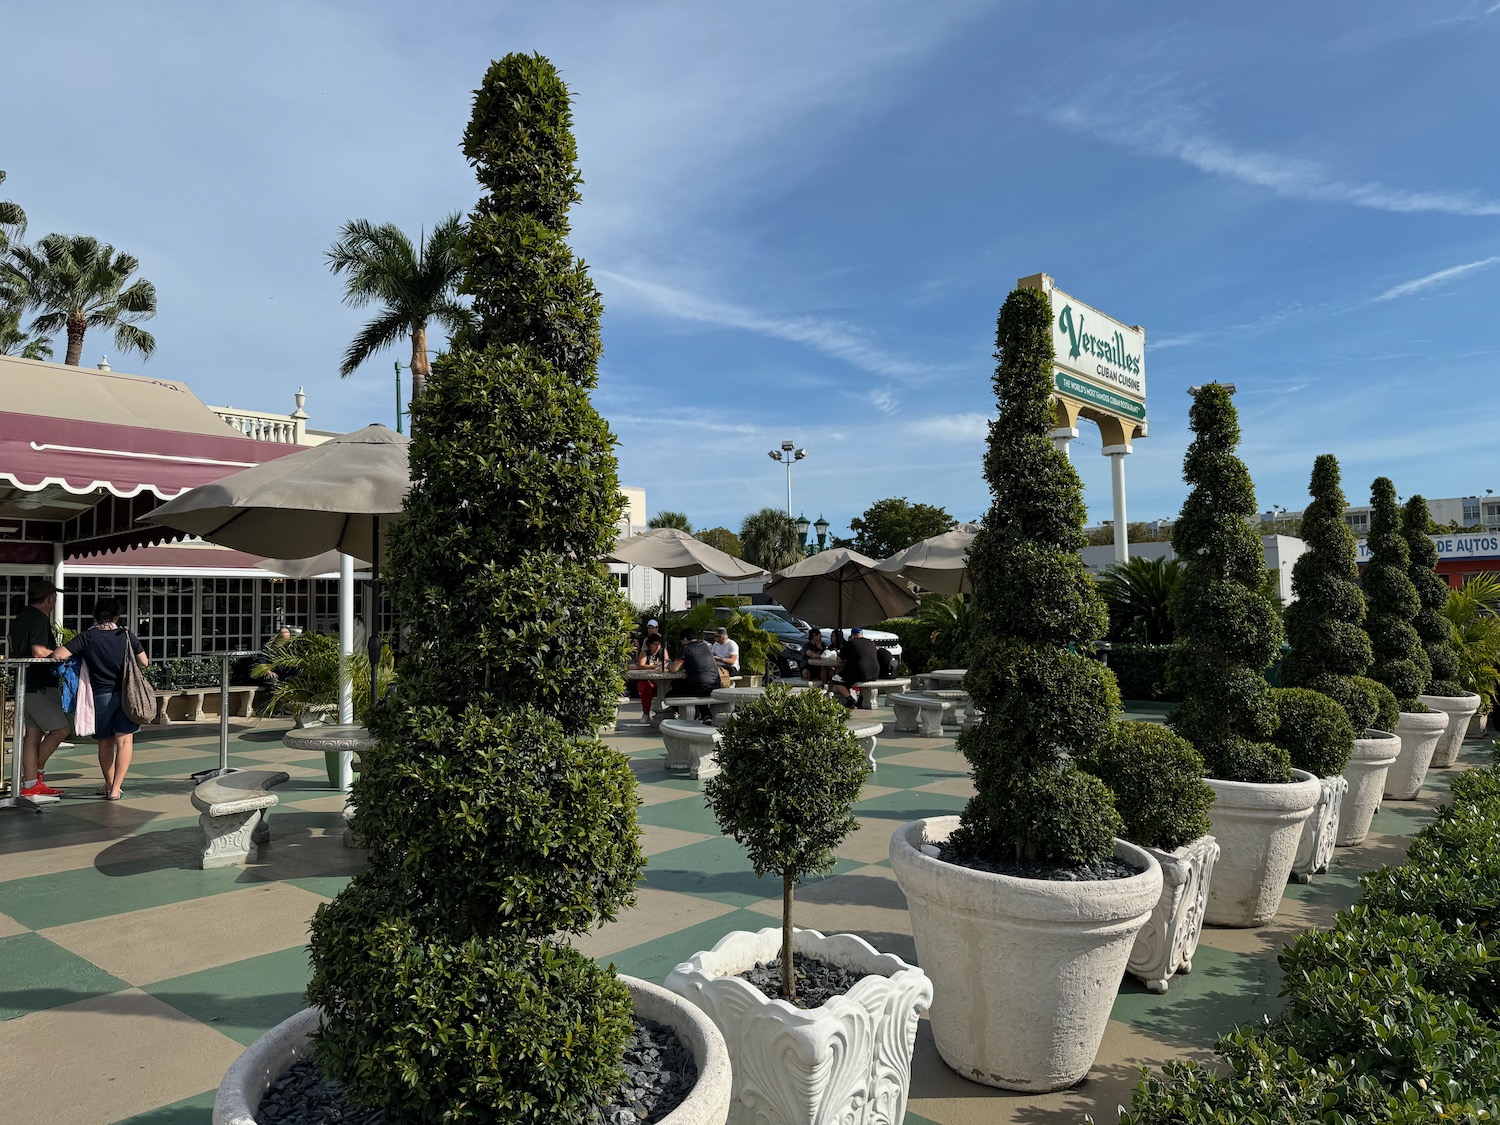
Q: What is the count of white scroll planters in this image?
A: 3